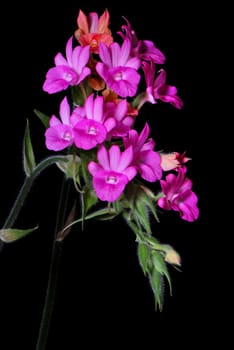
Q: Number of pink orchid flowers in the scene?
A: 10